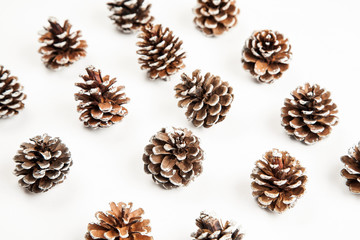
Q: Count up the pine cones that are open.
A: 15